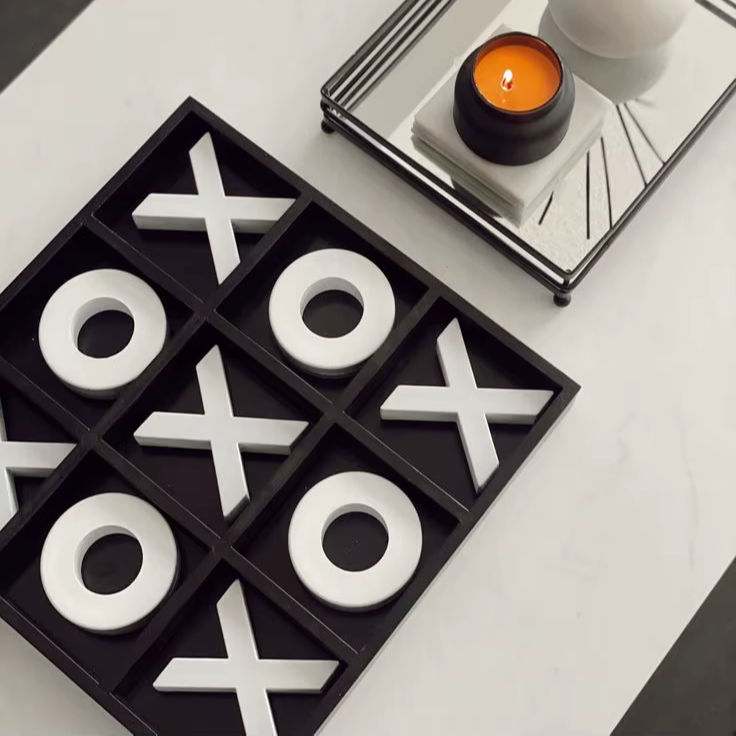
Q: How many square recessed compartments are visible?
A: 9